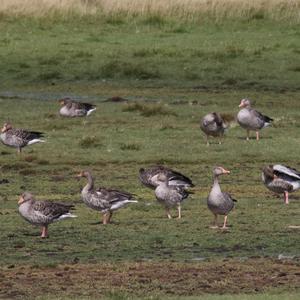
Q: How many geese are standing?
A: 9